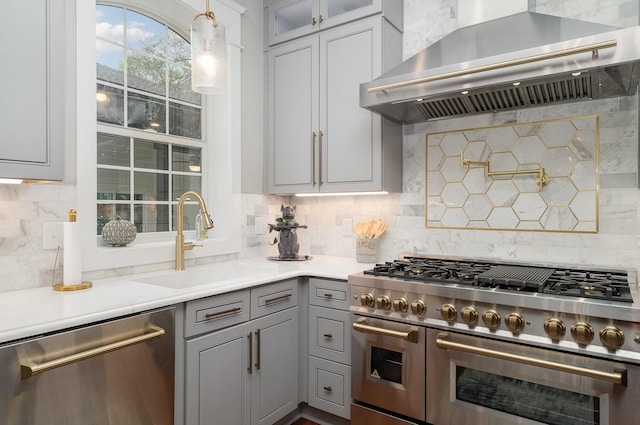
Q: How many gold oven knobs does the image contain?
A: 11